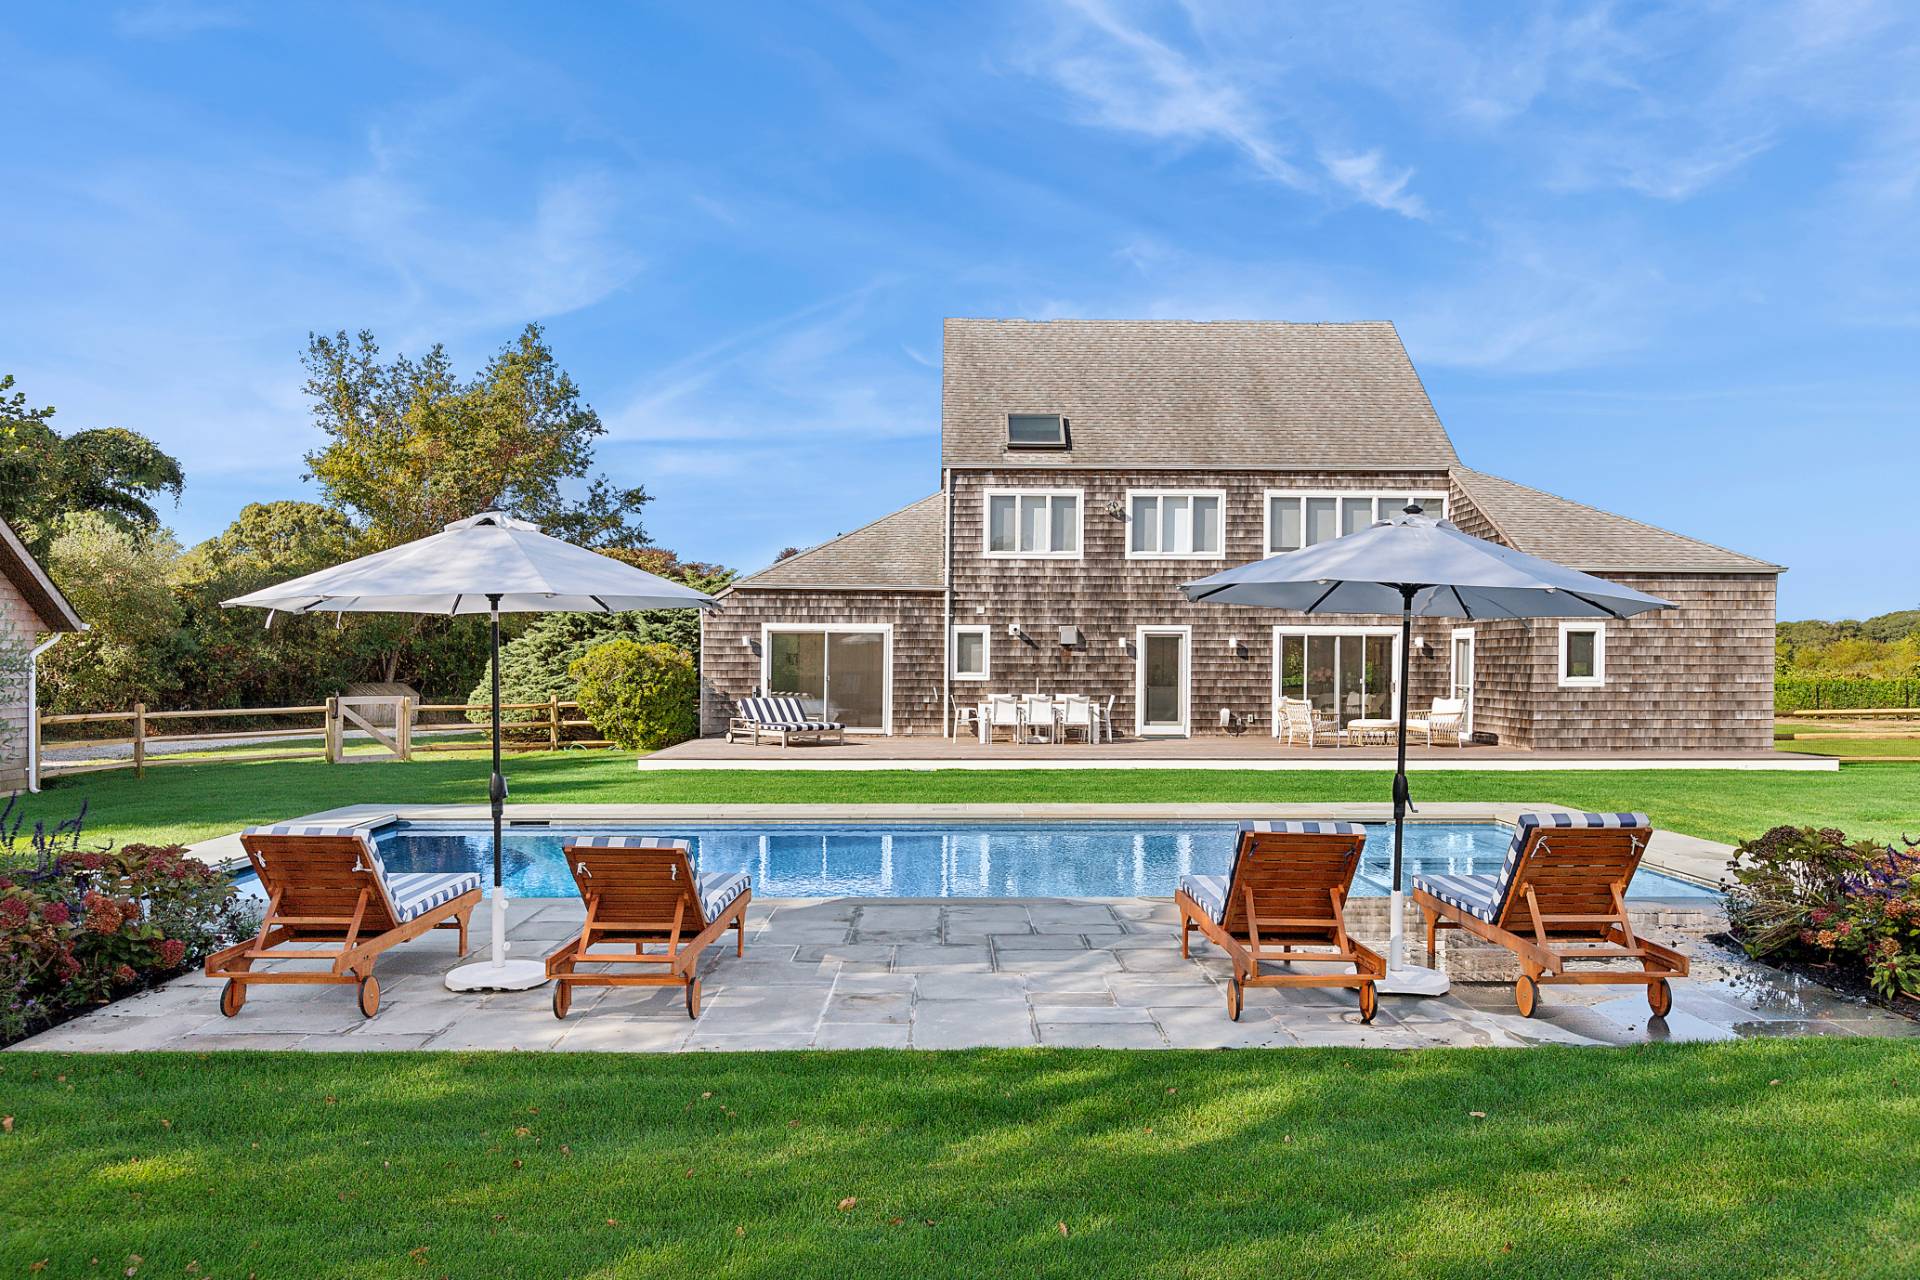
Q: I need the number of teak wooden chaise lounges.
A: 4